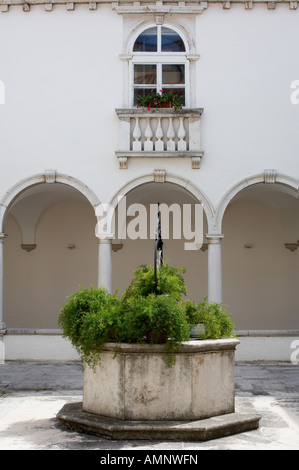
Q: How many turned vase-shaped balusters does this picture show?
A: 5